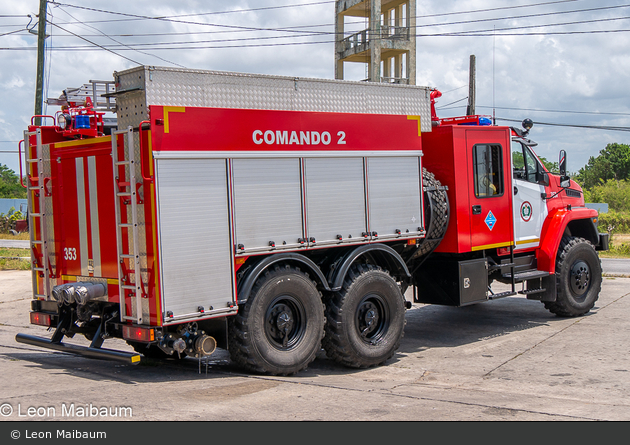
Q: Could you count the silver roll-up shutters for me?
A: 4